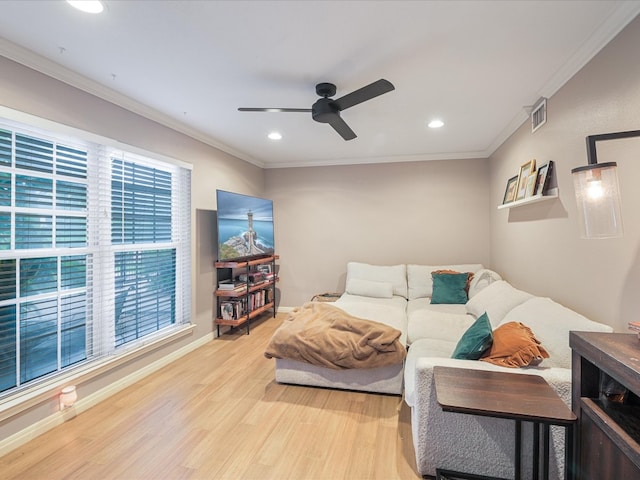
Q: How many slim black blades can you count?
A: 3